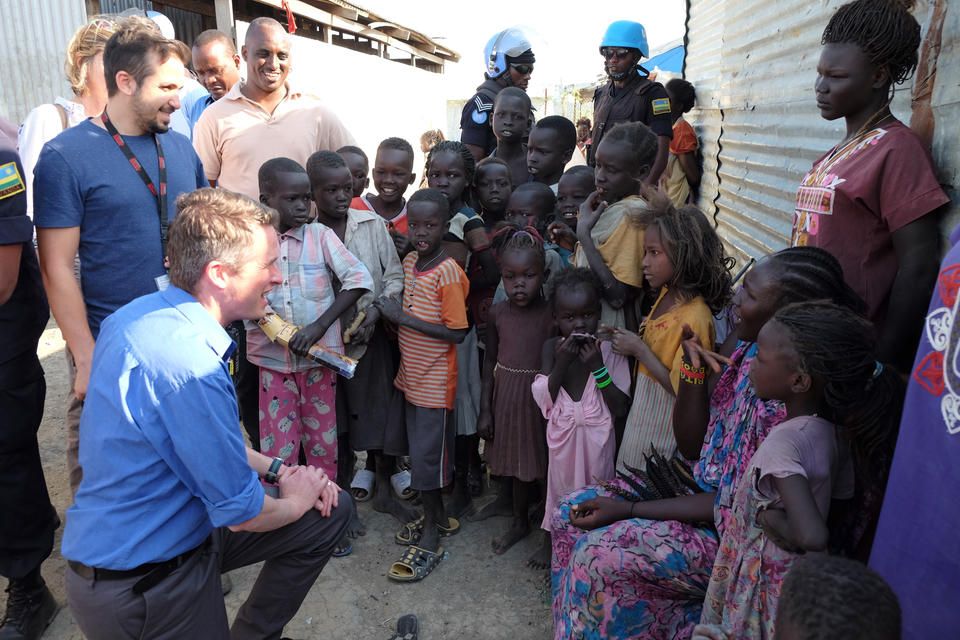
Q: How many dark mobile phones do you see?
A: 0